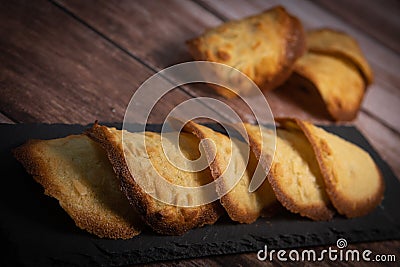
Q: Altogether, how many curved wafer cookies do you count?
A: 8